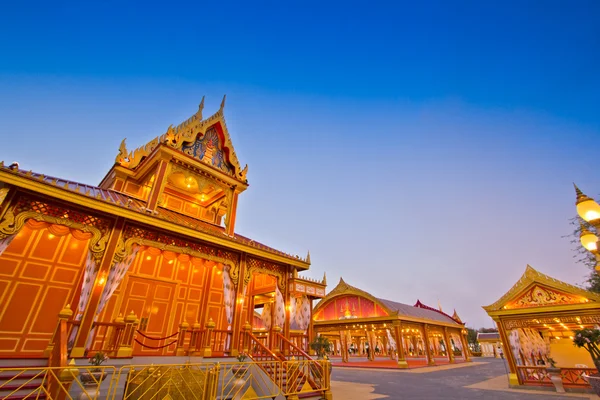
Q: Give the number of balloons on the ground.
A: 0